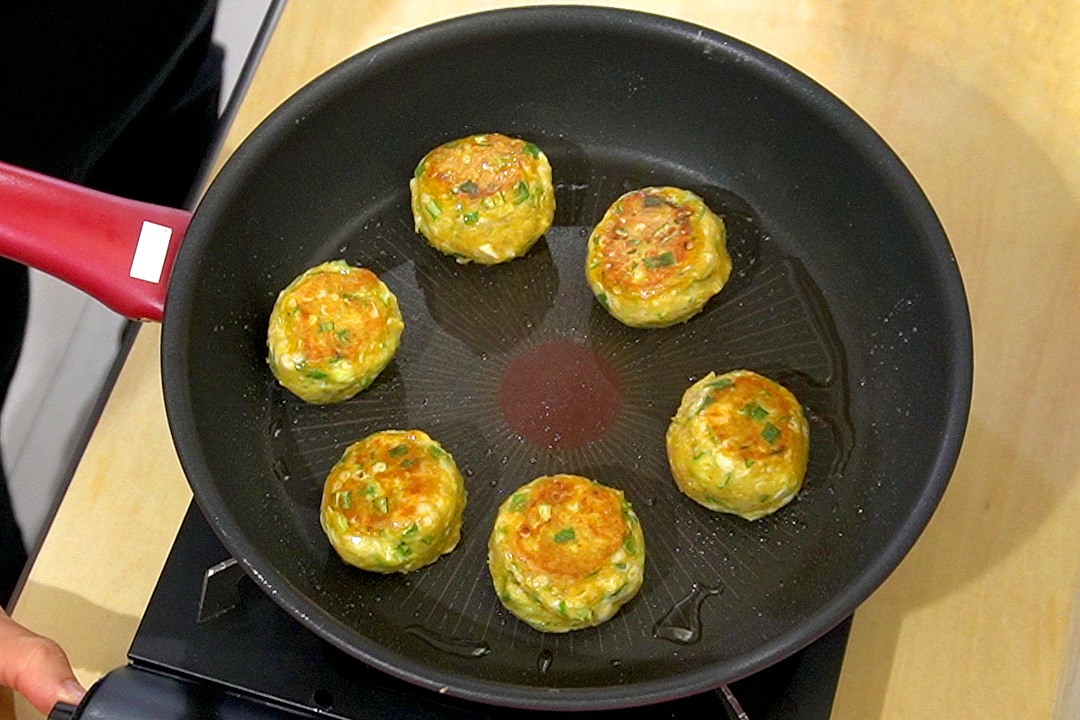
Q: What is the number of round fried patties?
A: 6